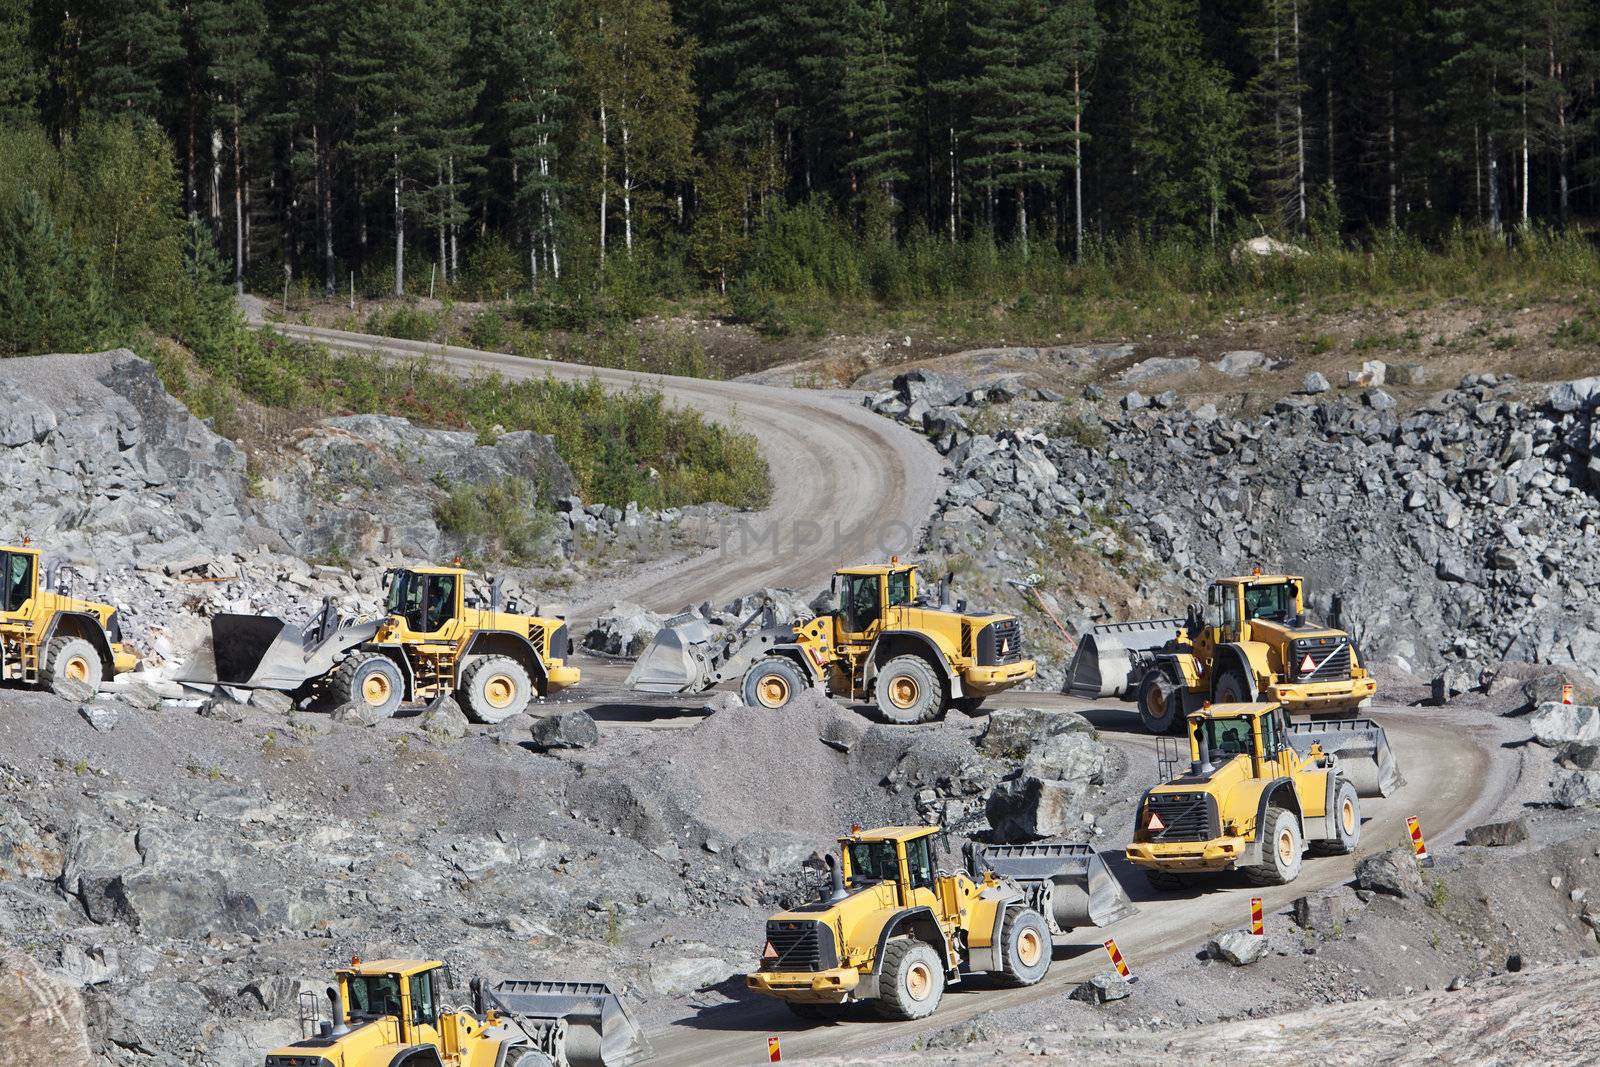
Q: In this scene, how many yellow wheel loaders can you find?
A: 7